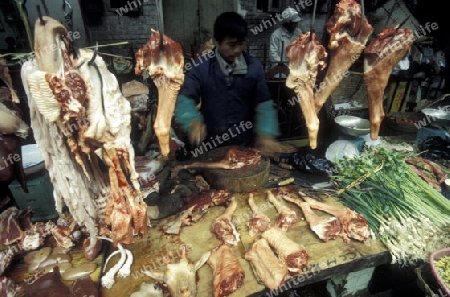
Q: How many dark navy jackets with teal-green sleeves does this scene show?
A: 1